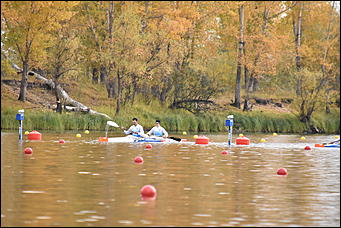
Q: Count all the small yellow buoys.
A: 10